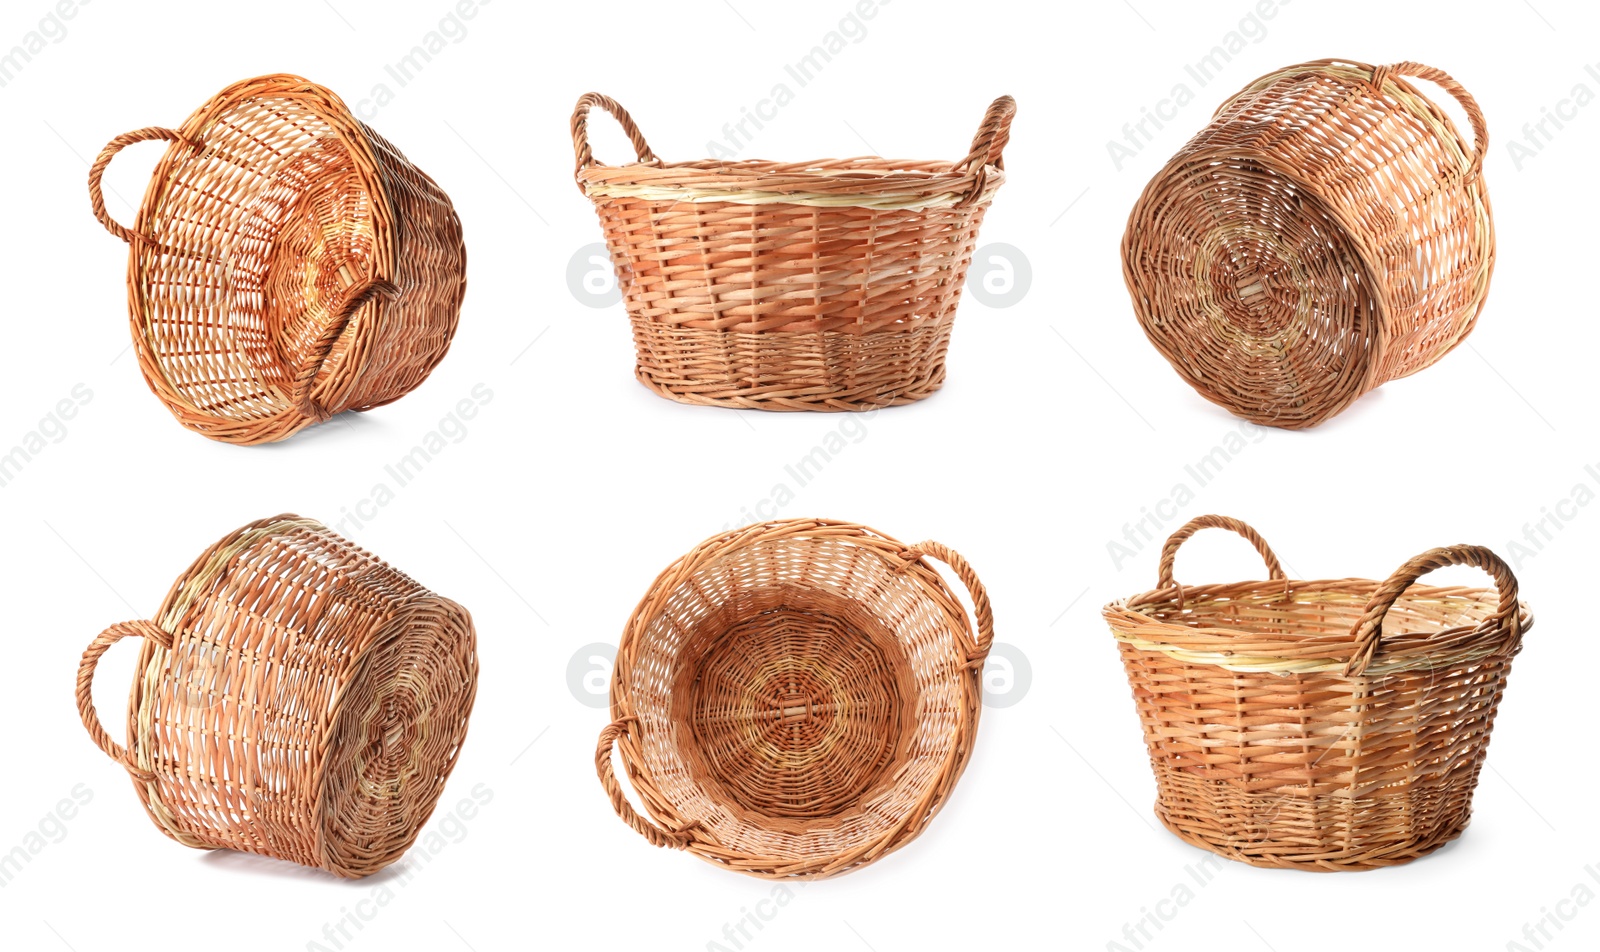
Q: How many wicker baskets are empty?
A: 6